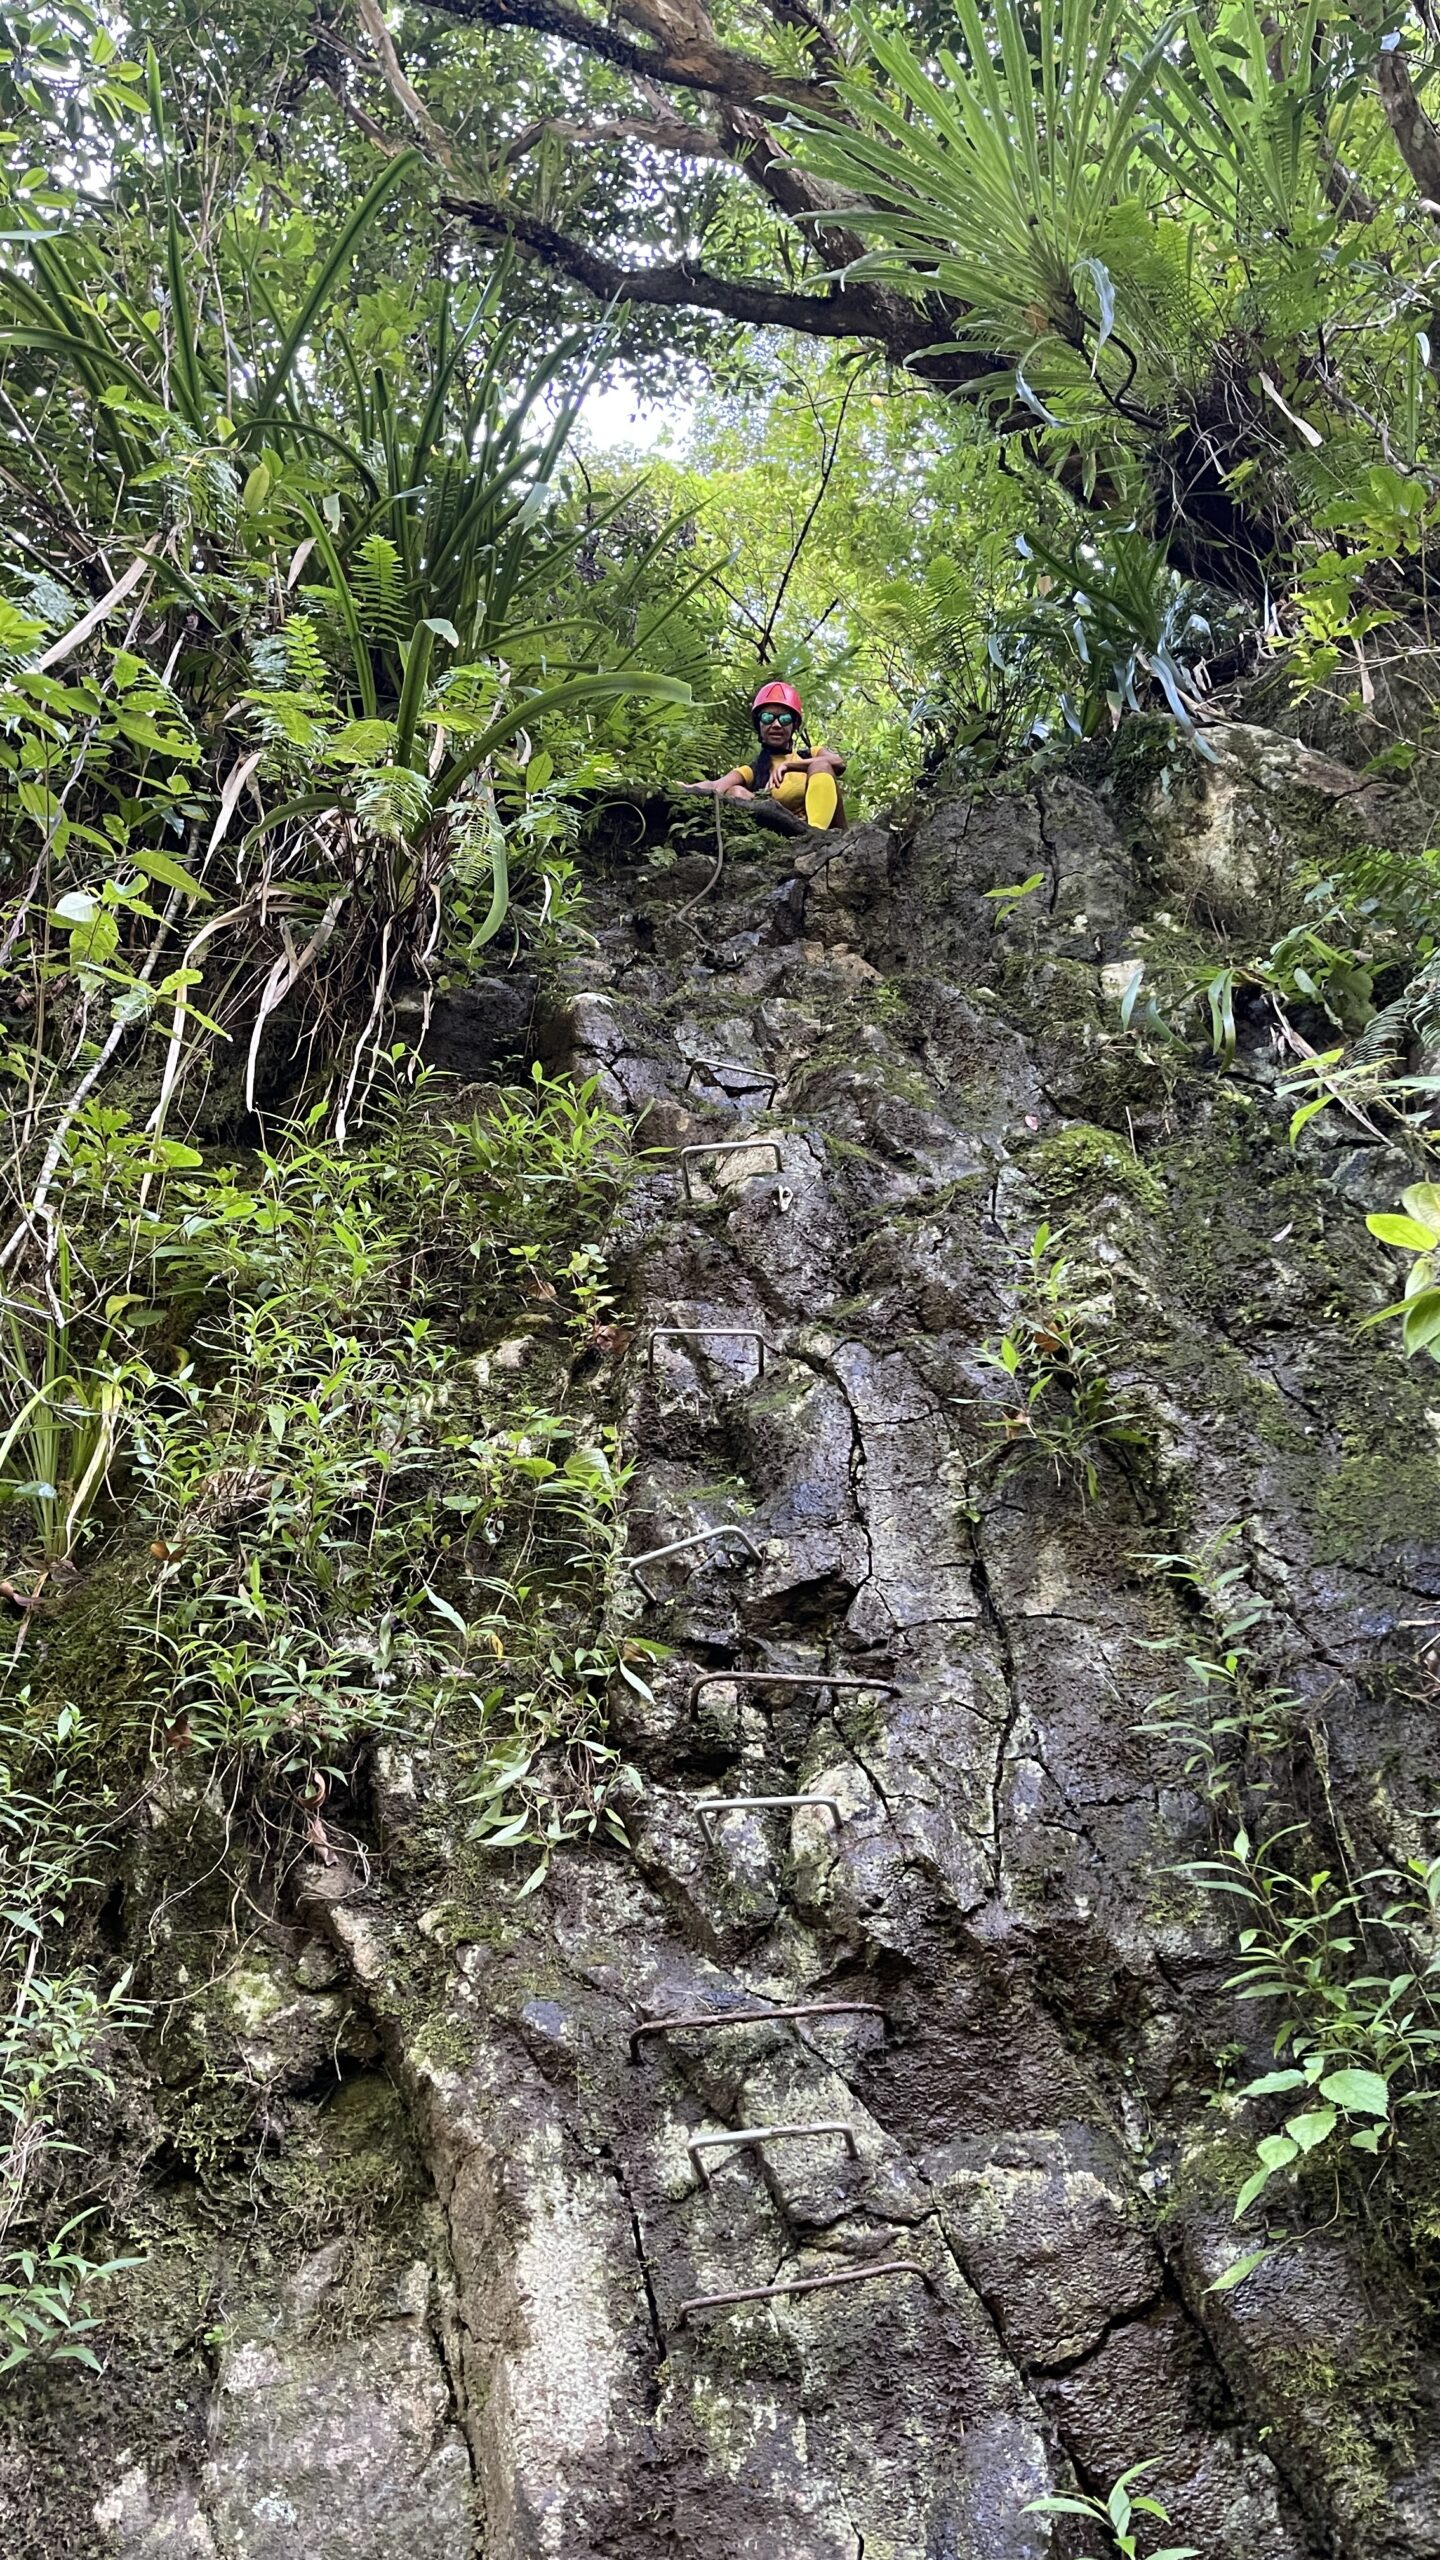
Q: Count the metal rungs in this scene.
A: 9